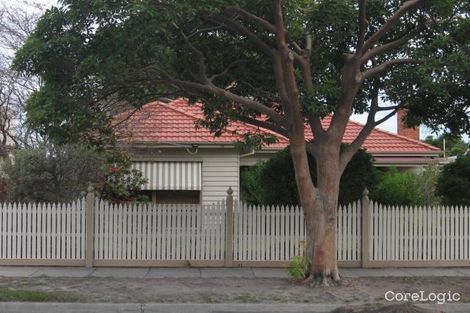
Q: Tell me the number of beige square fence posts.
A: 3